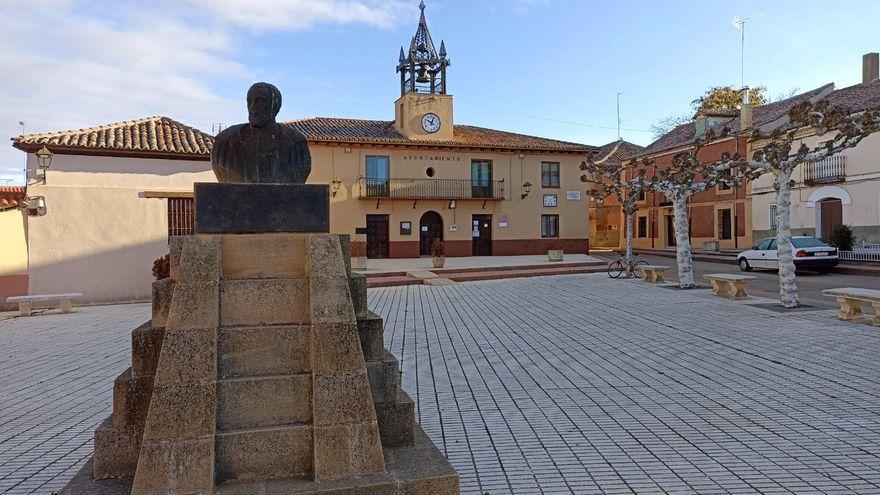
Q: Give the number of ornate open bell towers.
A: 1